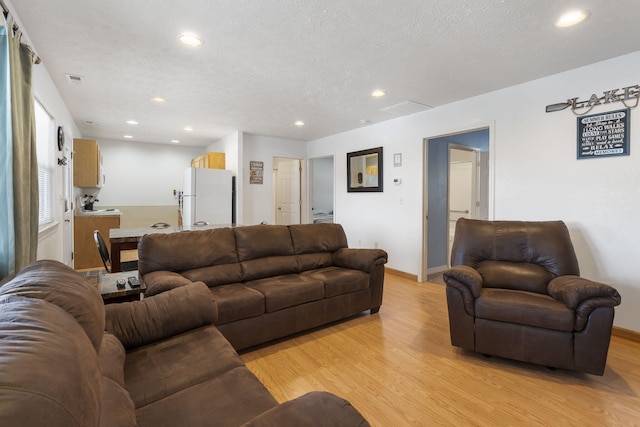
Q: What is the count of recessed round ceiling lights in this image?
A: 9